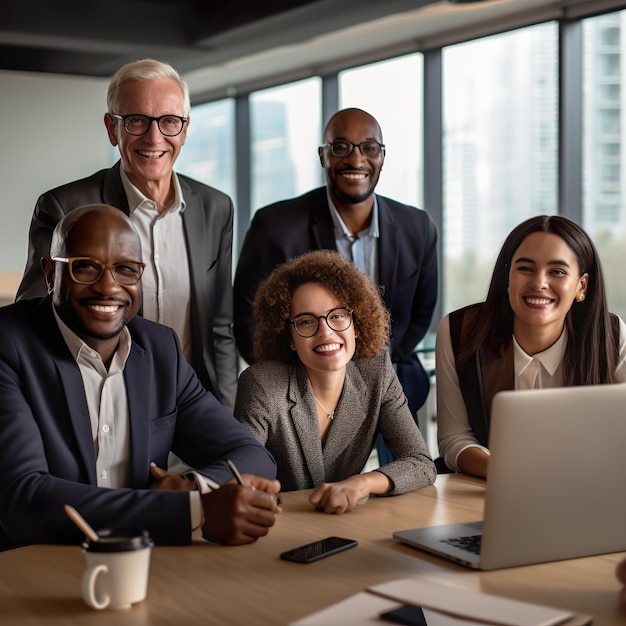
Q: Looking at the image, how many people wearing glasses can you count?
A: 4